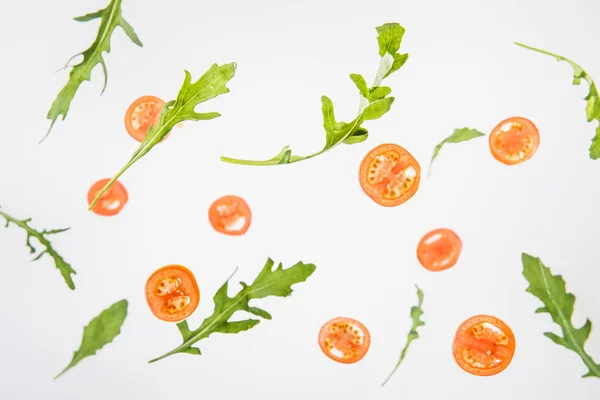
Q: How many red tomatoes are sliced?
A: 9